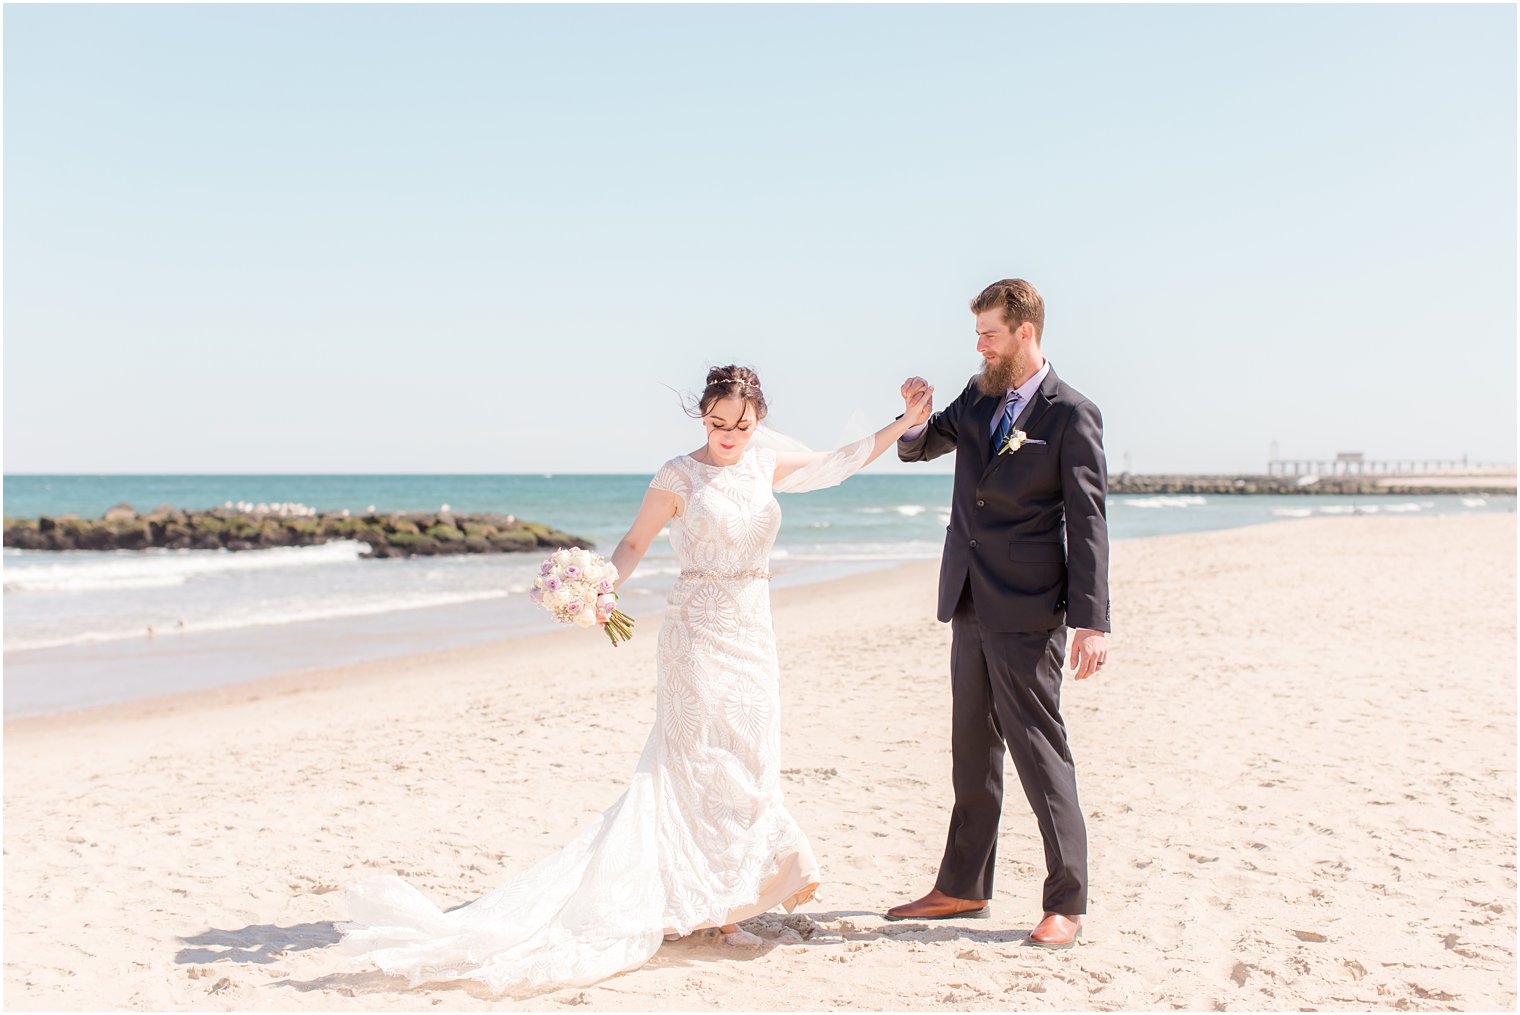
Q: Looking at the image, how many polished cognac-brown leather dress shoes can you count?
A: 2